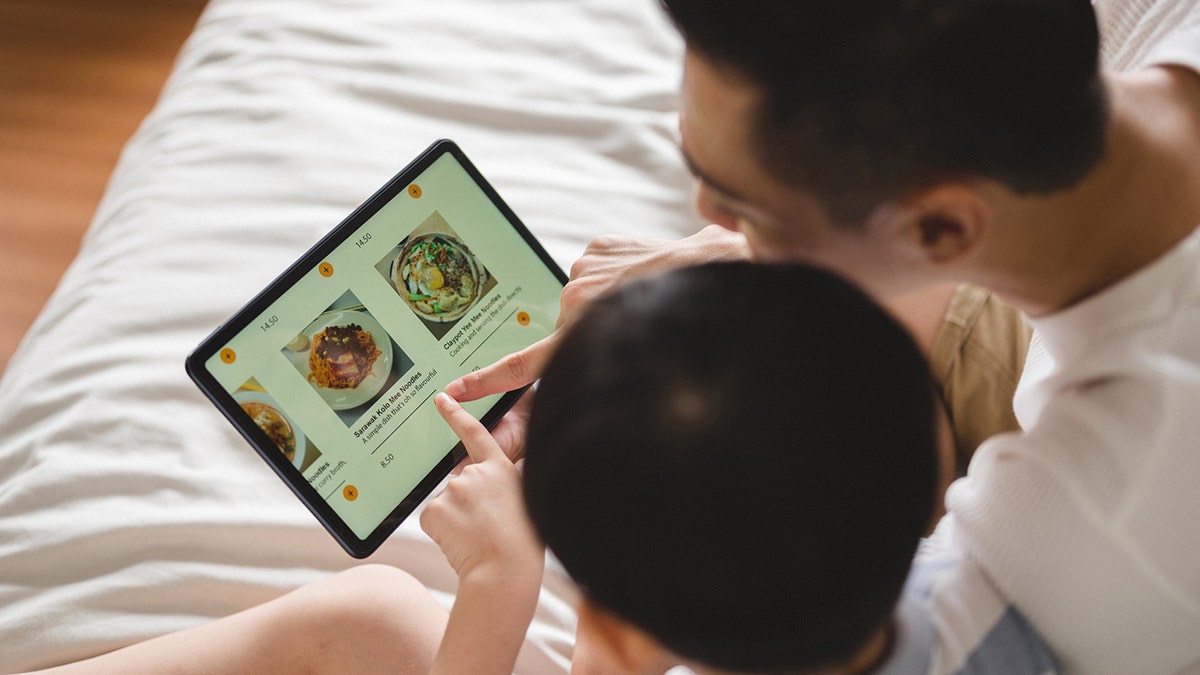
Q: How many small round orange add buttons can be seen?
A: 5